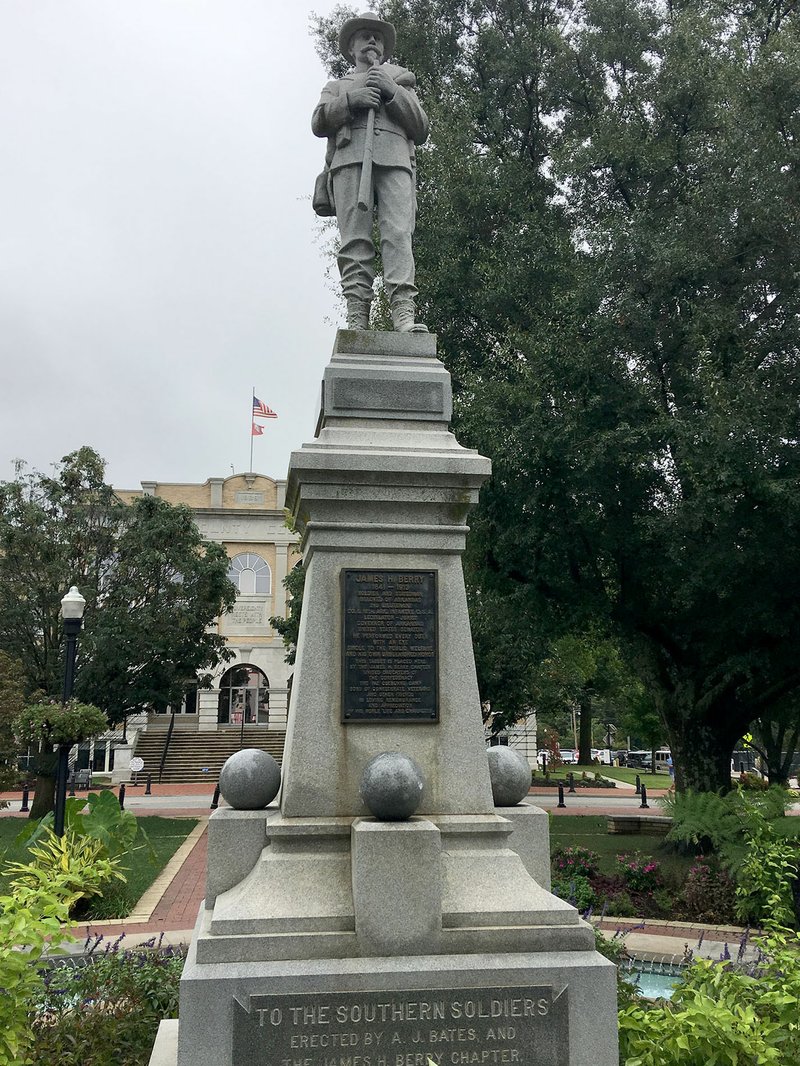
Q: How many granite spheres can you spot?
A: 3